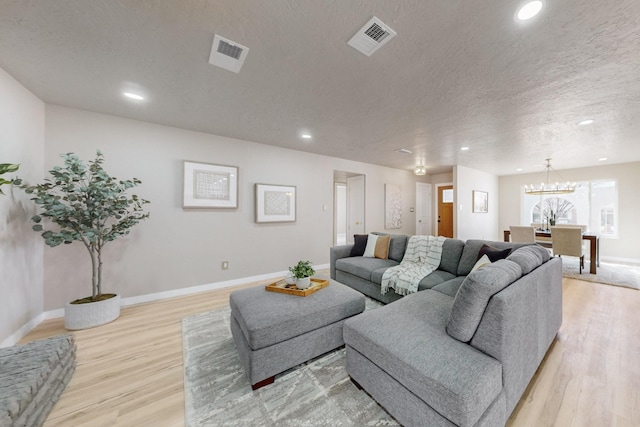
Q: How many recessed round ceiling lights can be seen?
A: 7